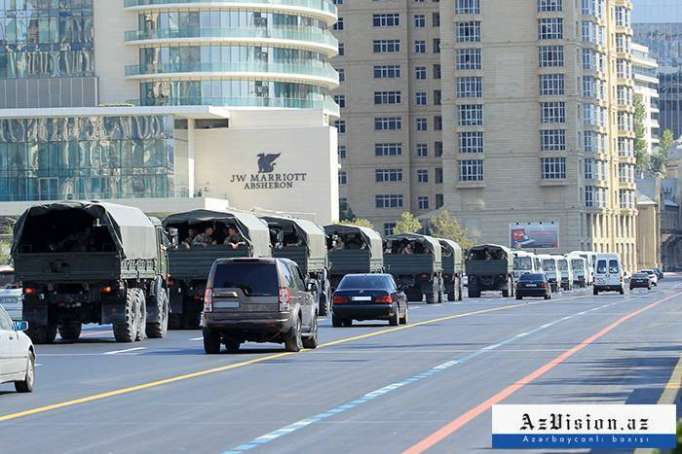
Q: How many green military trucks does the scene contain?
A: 7